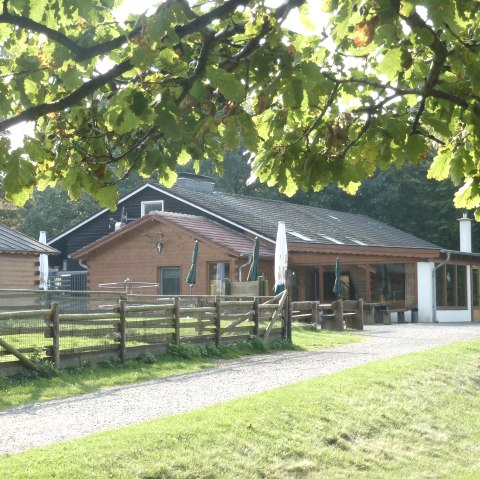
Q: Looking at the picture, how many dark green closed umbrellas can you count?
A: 3